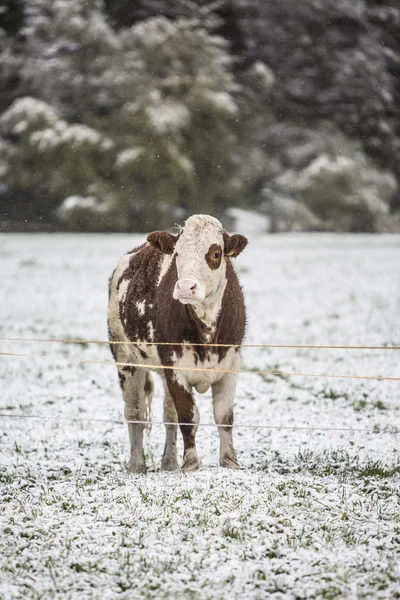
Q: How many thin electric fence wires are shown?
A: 3